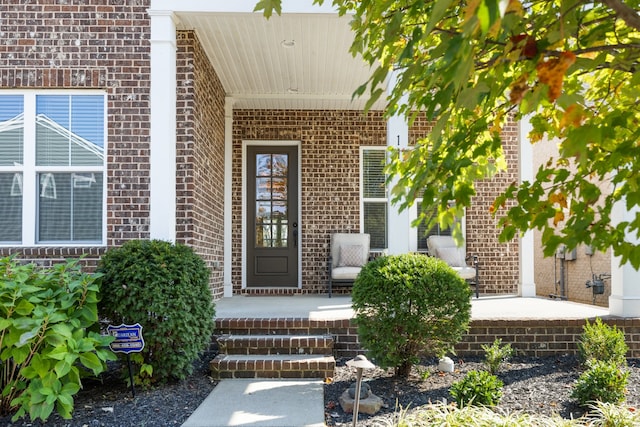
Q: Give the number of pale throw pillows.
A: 2